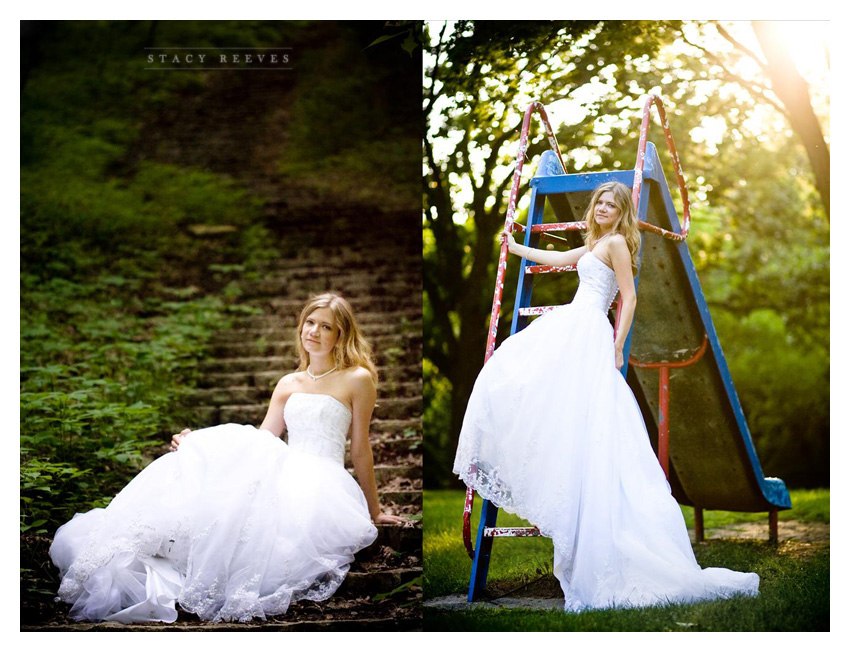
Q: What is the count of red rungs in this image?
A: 4